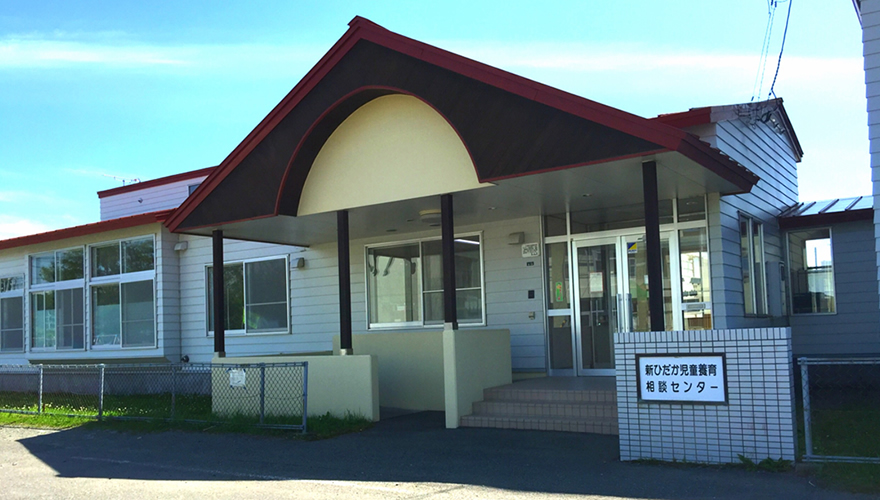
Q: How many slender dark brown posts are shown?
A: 4